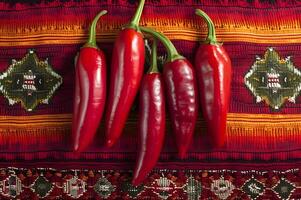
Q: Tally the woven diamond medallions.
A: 2